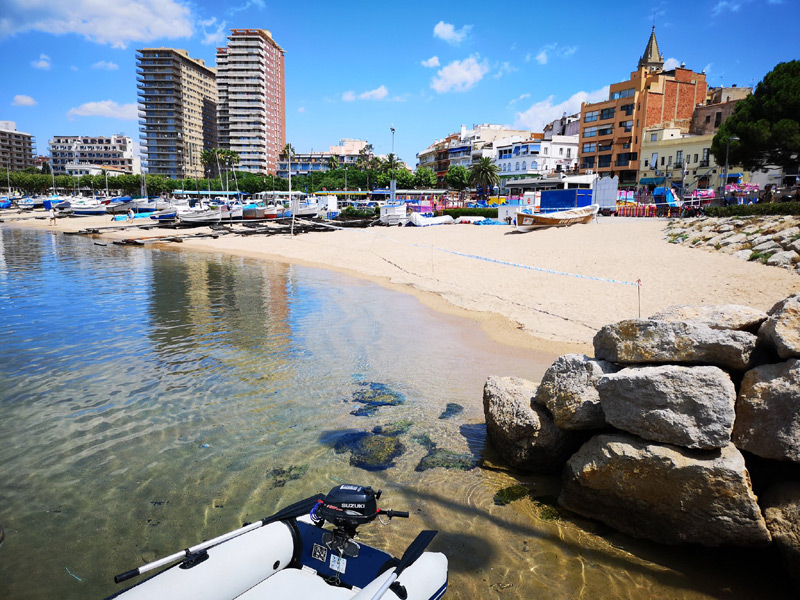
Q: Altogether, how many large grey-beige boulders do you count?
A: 9